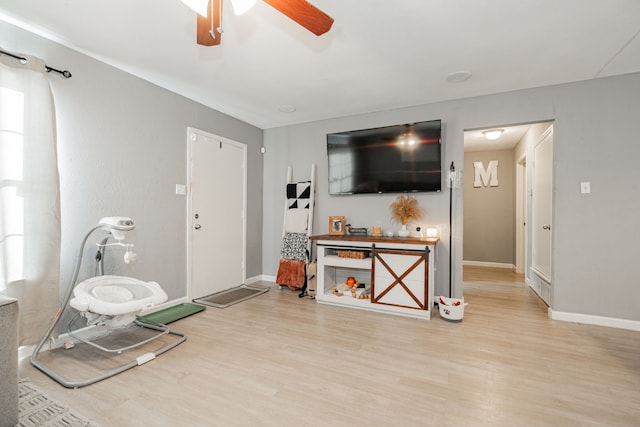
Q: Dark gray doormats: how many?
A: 1